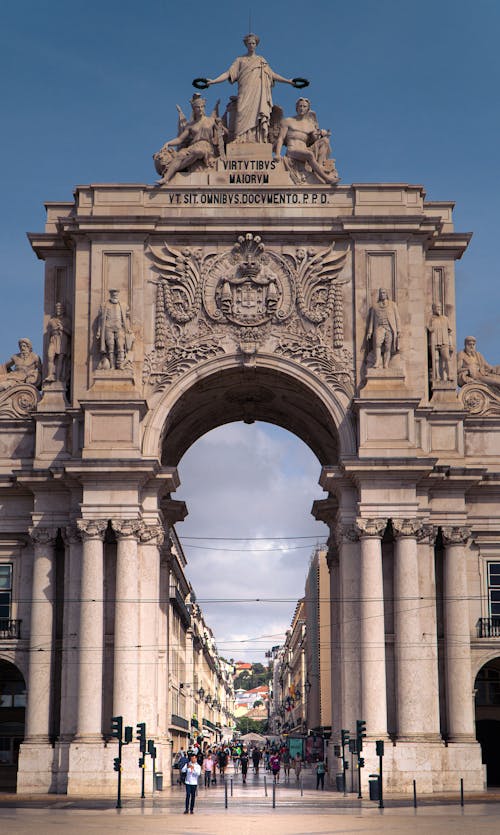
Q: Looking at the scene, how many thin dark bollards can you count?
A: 7